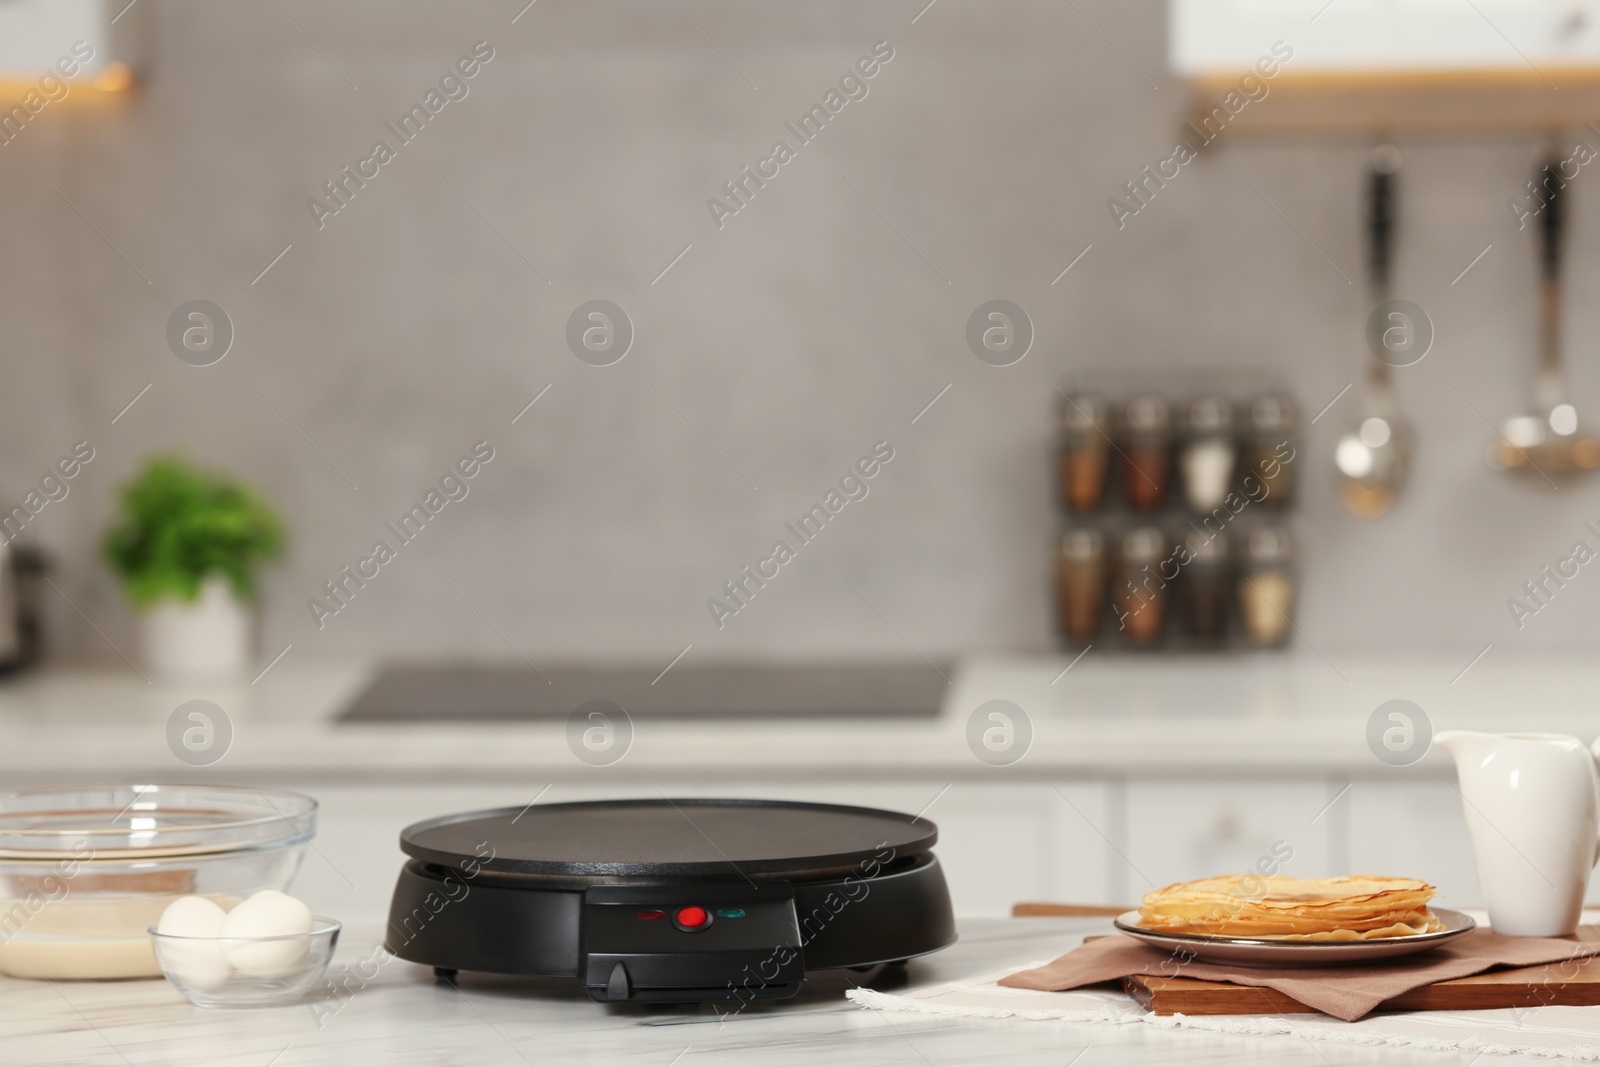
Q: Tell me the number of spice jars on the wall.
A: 8